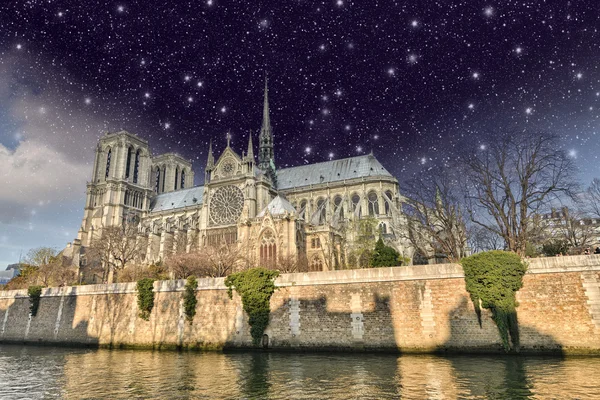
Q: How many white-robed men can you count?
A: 0